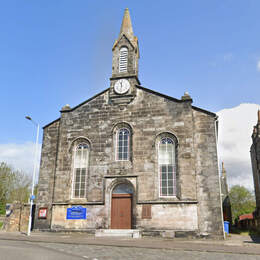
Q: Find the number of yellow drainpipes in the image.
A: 0